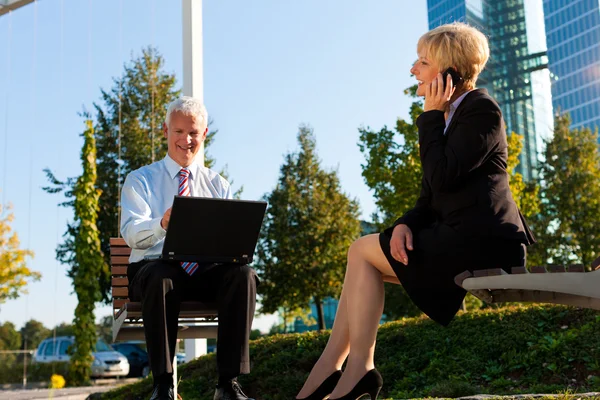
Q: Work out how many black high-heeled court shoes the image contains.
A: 2